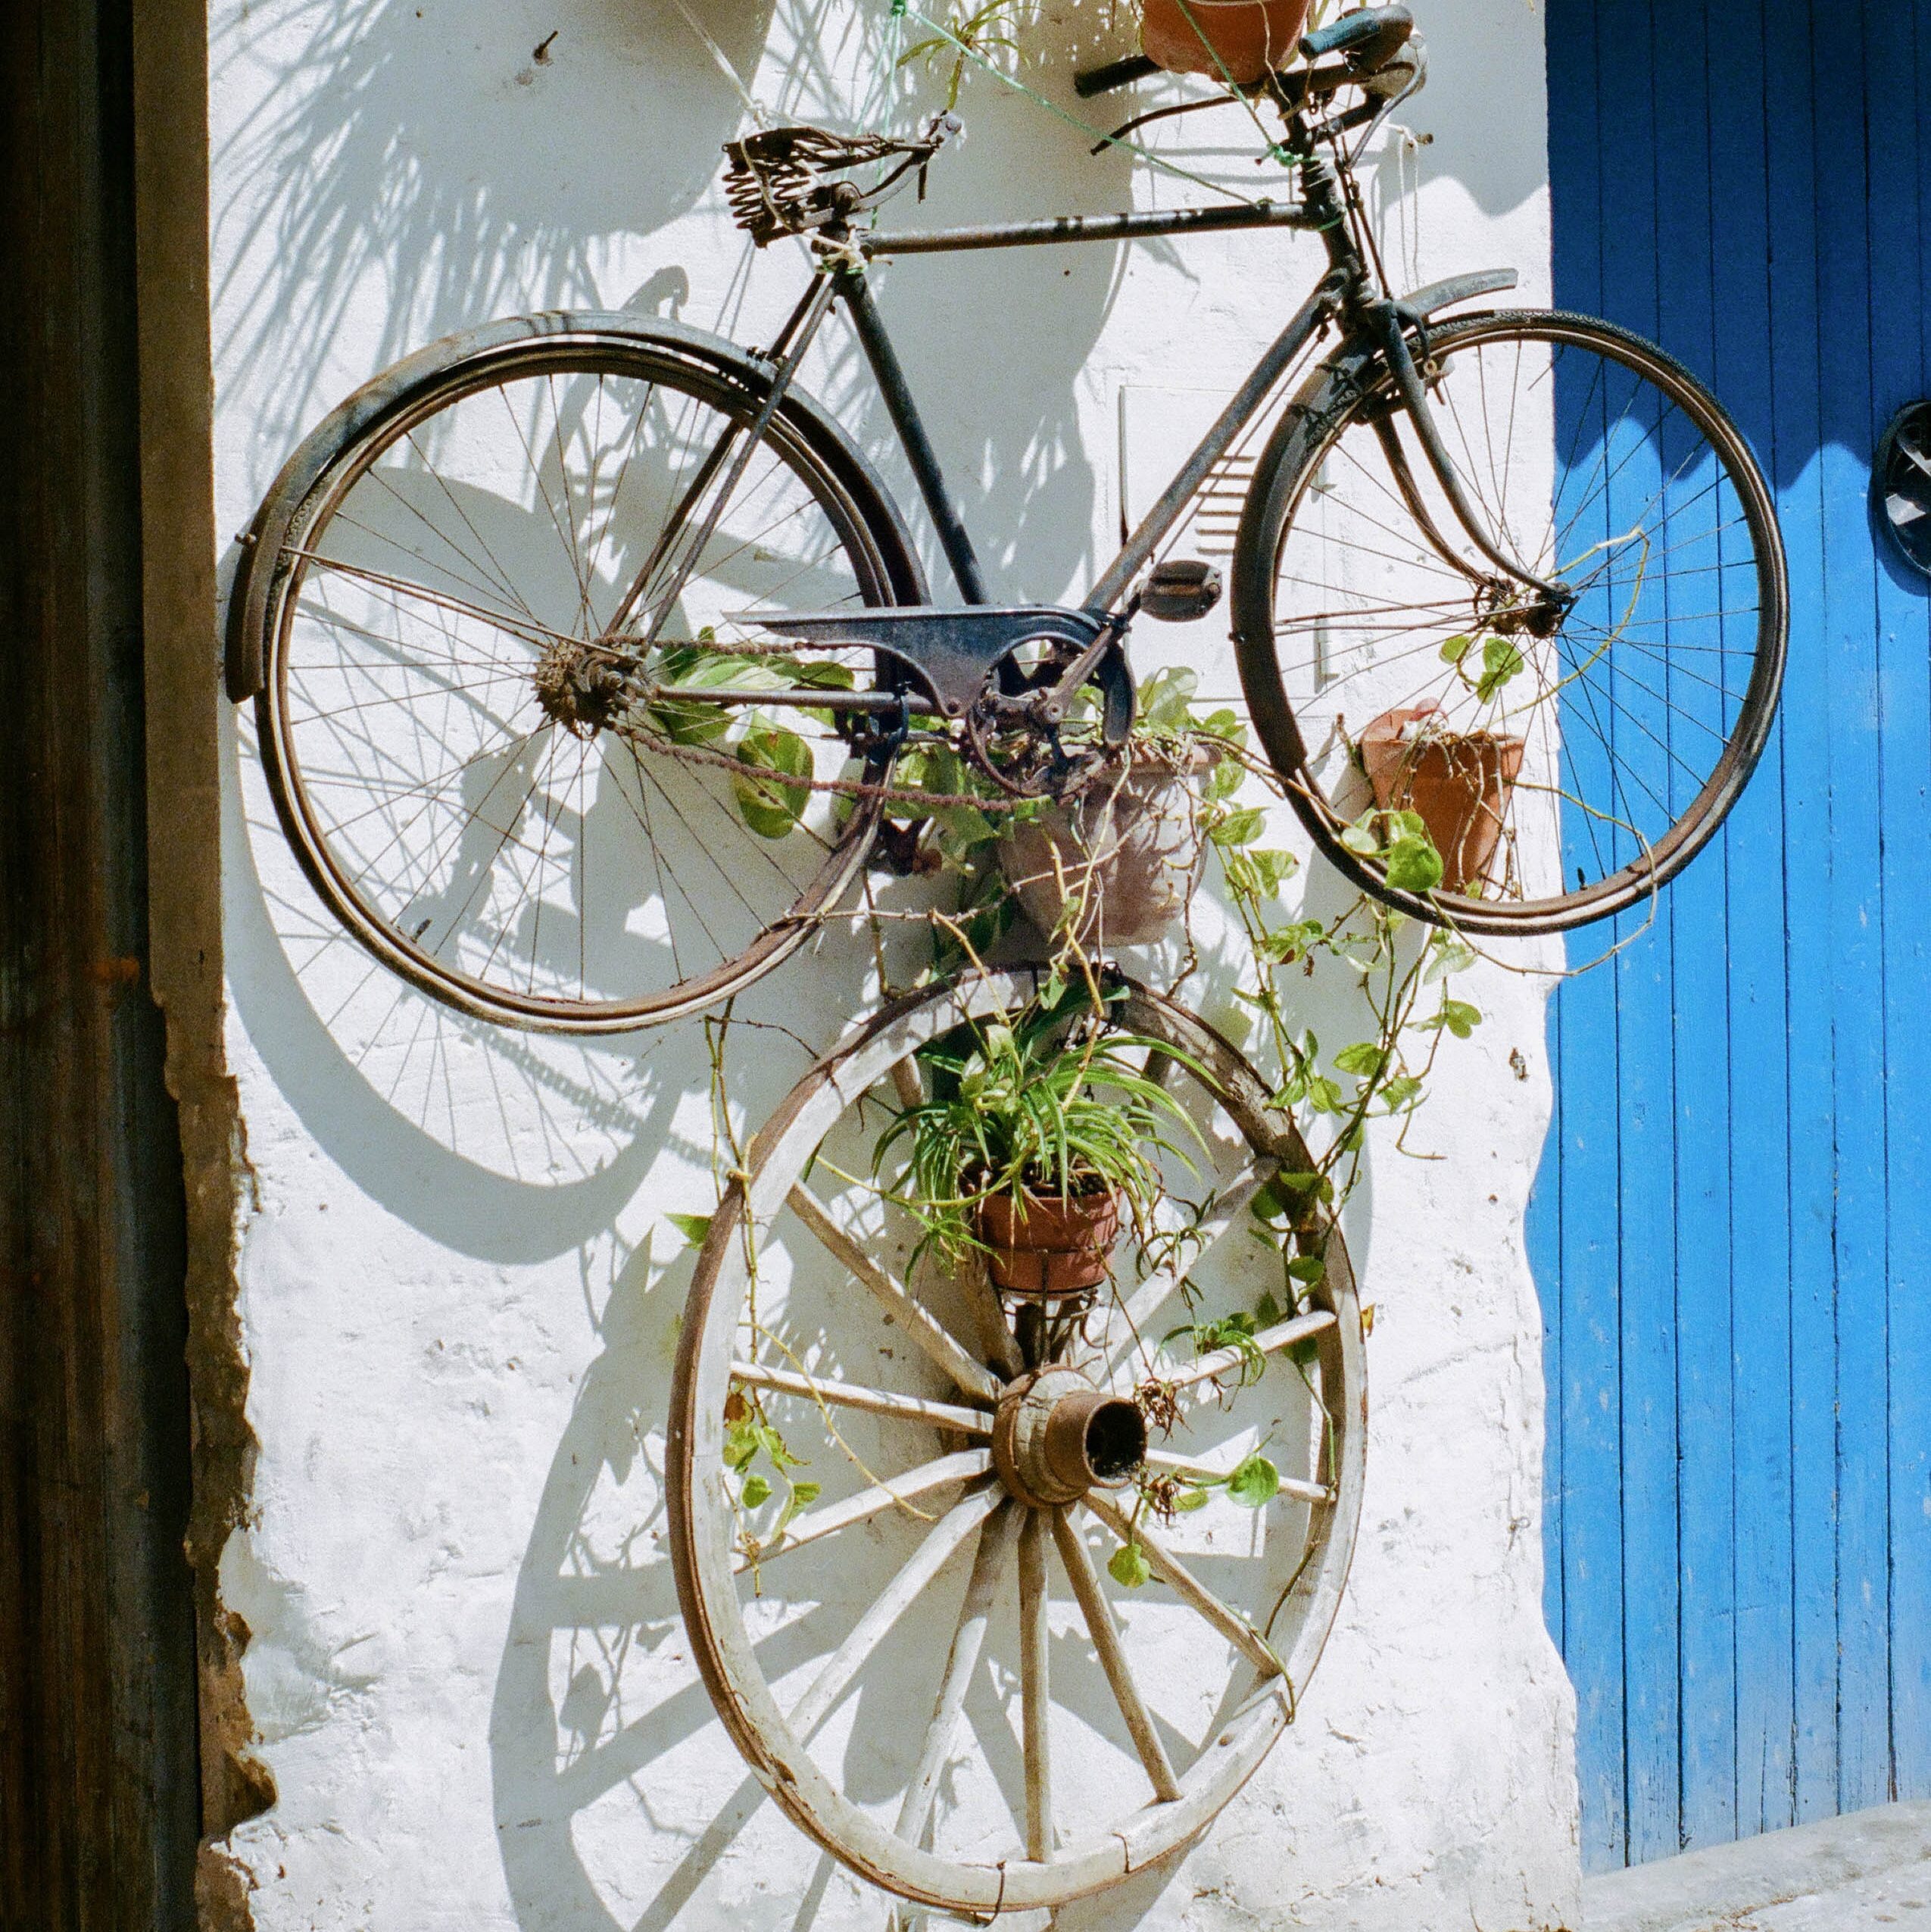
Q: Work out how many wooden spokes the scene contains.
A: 14